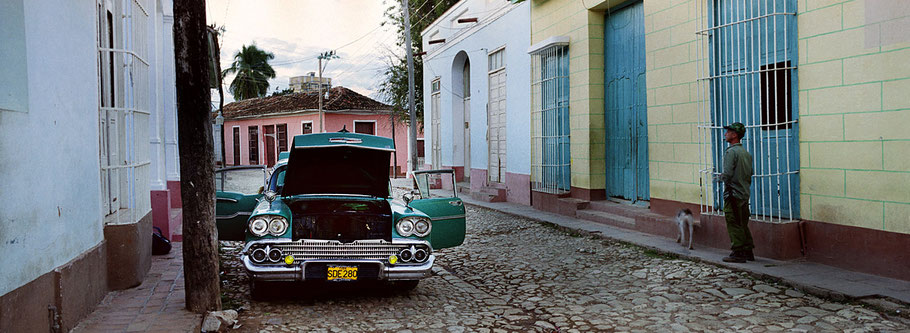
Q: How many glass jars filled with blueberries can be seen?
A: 0